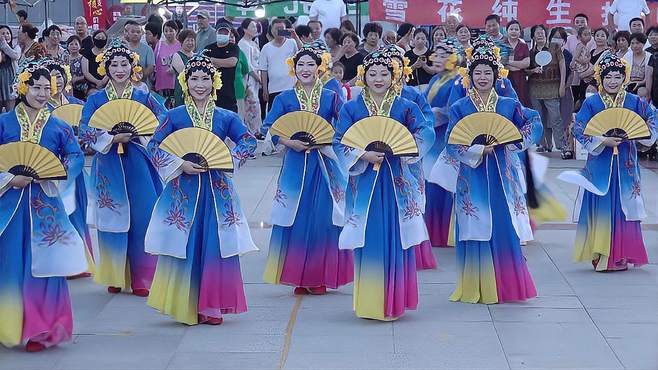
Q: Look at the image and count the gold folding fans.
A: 8